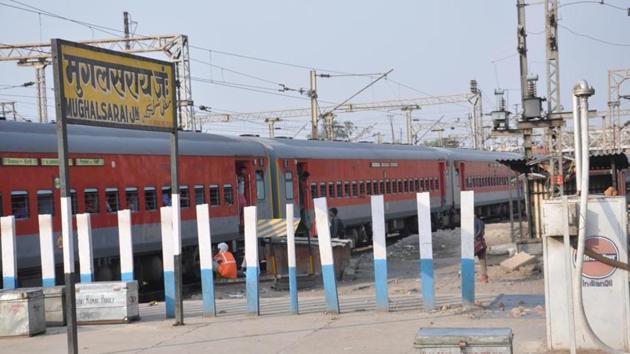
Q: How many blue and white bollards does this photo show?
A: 12